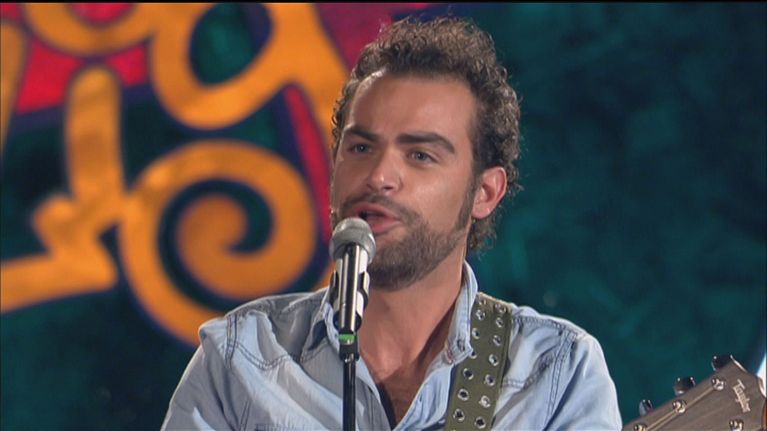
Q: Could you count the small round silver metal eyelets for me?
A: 14